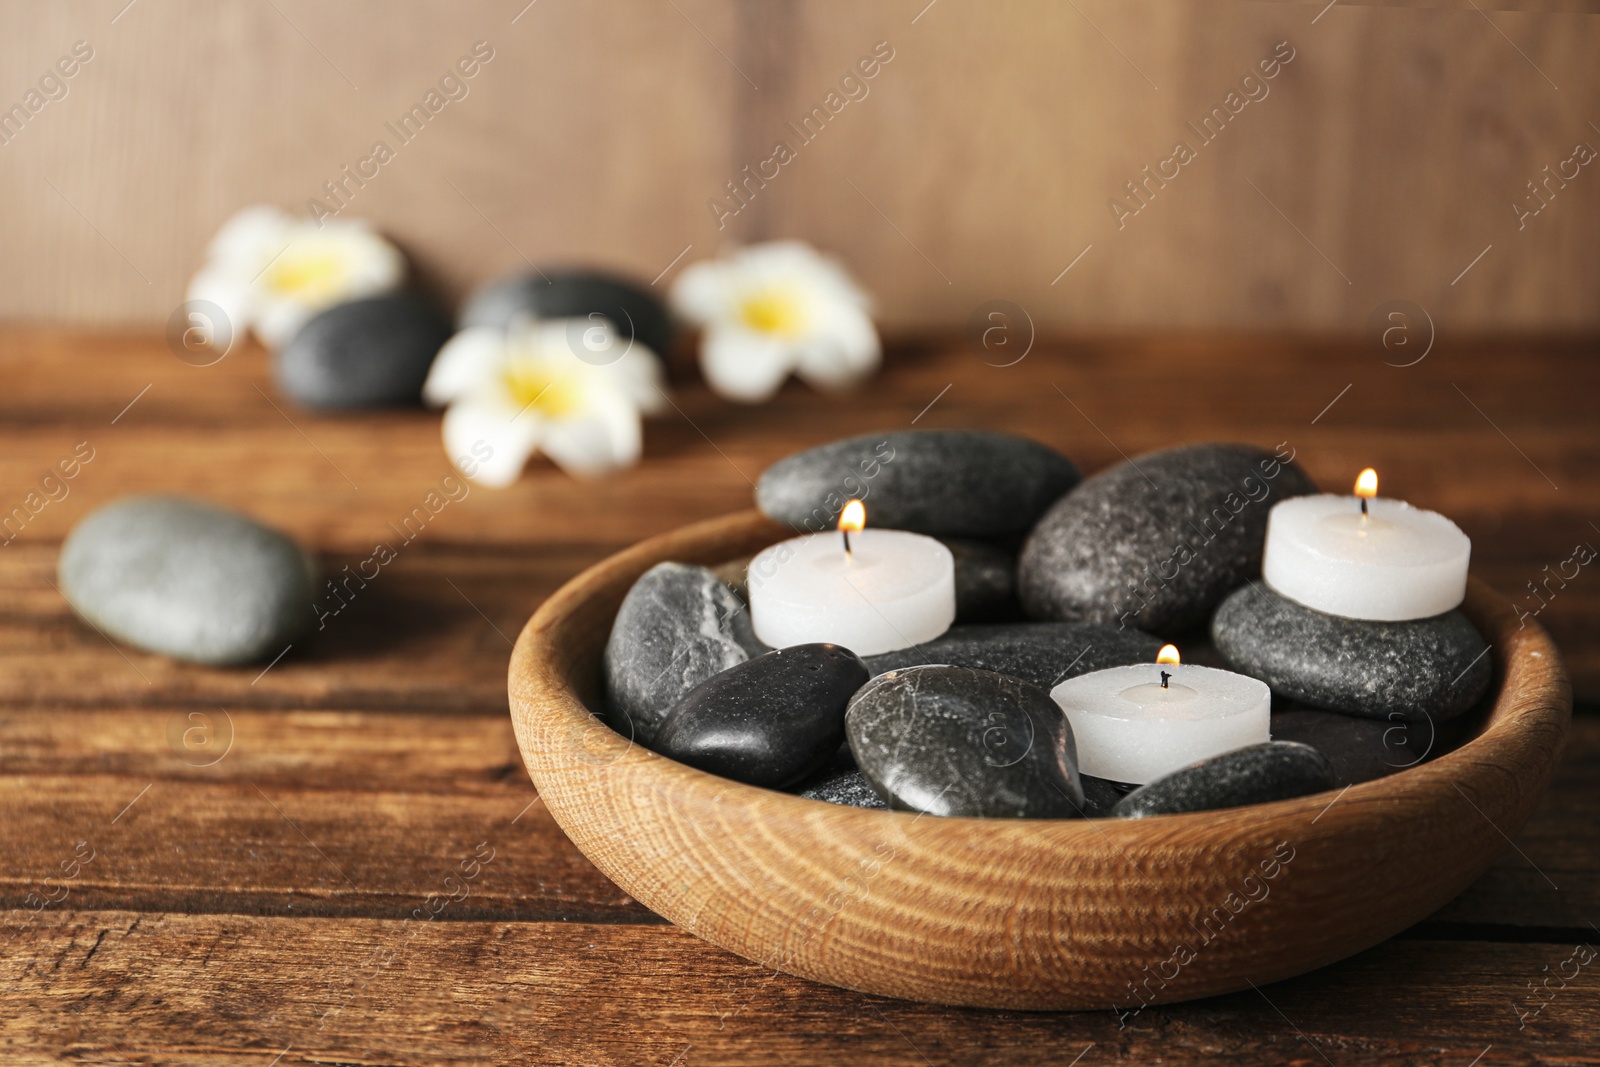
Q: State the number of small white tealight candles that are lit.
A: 3